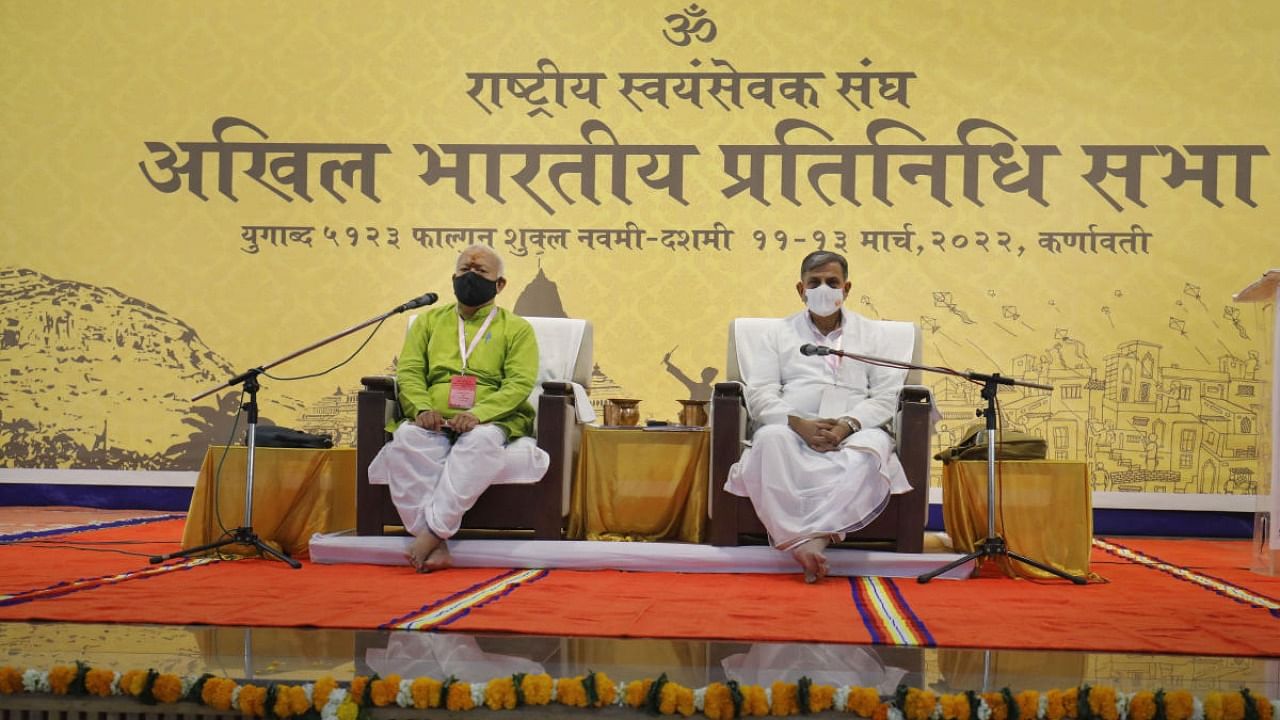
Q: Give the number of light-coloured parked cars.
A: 0